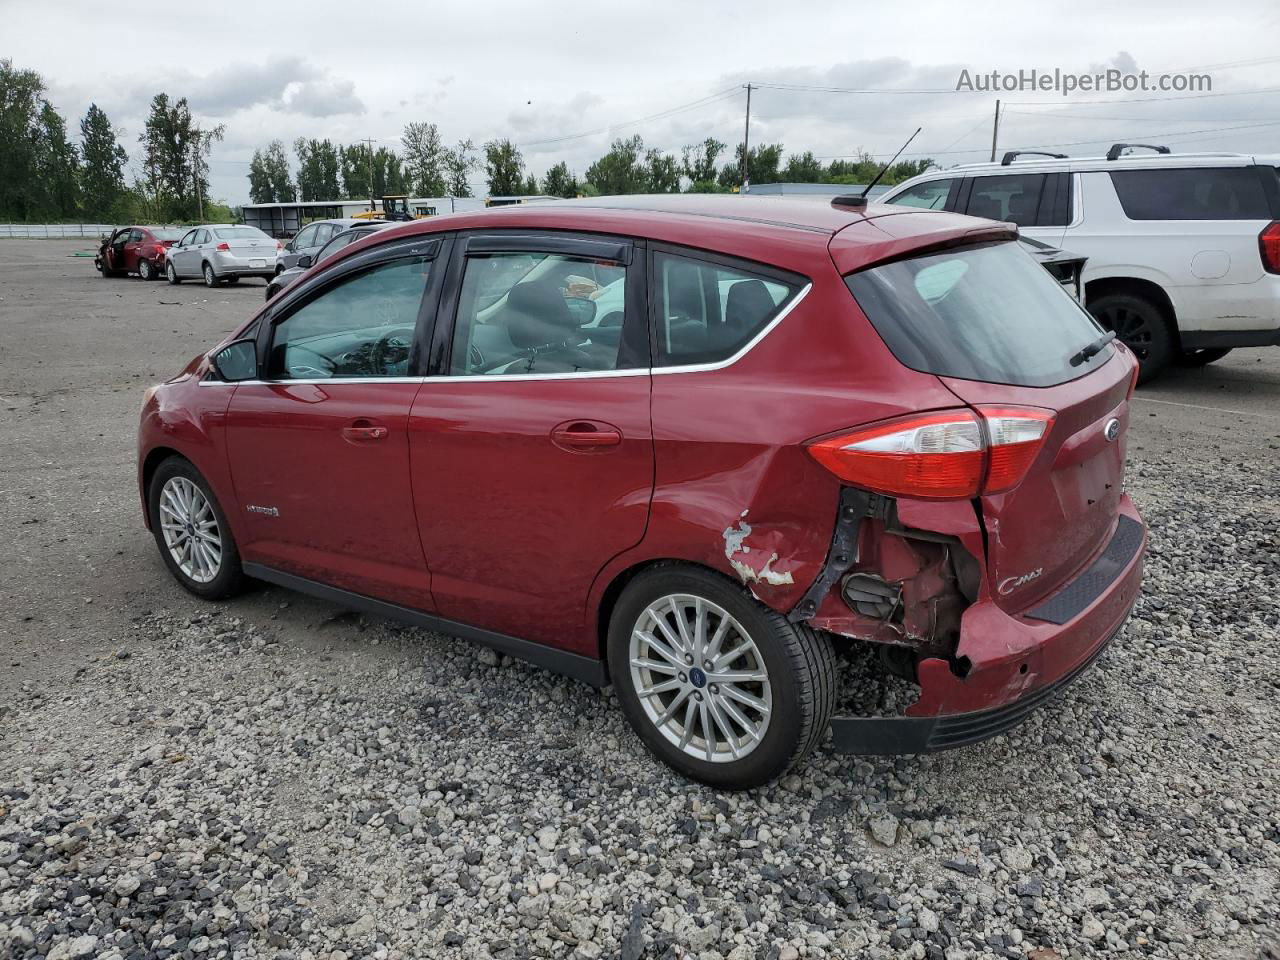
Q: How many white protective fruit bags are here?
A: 0